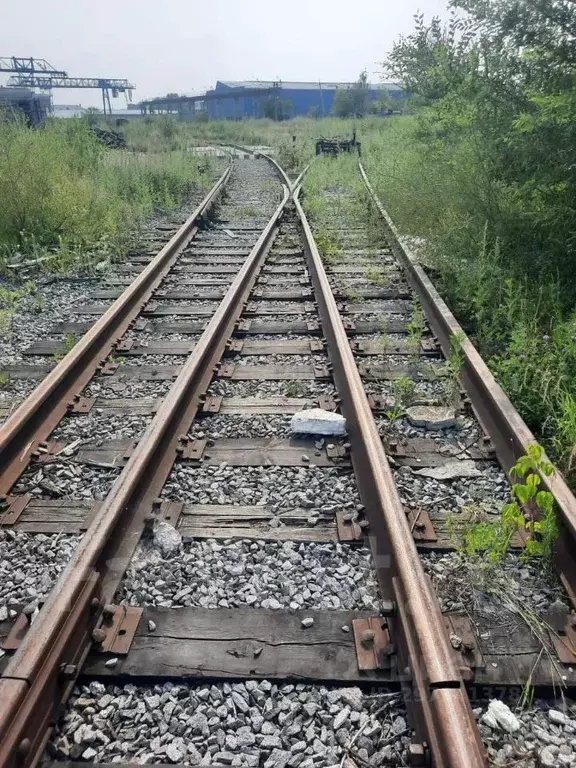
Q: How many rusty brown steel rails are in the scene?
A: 4